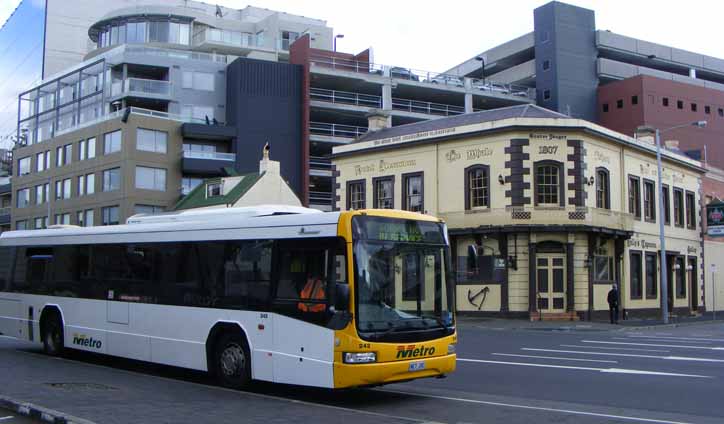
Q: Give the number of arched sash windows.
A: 3